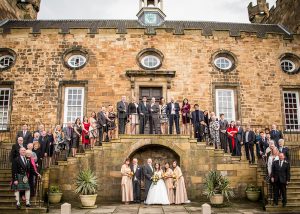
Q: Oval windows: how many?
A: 5